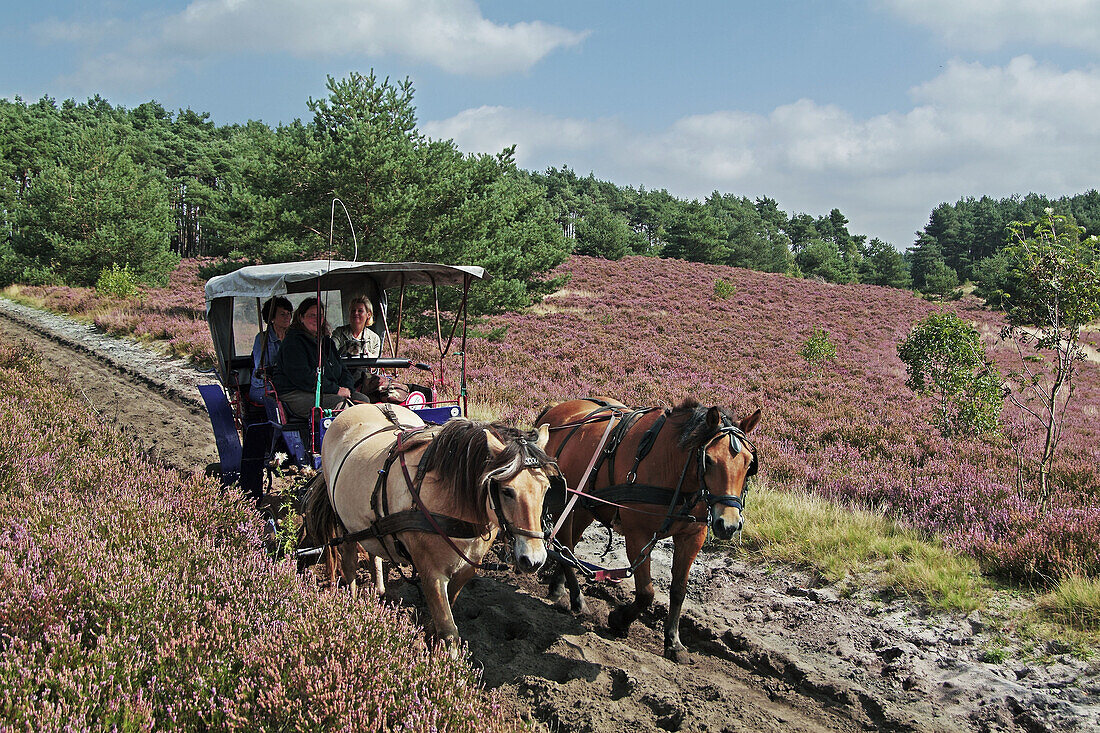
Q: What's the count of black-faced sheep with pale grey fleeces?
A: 0